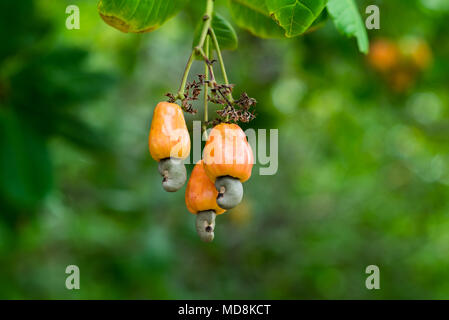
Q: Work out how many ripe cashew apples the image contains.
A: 3